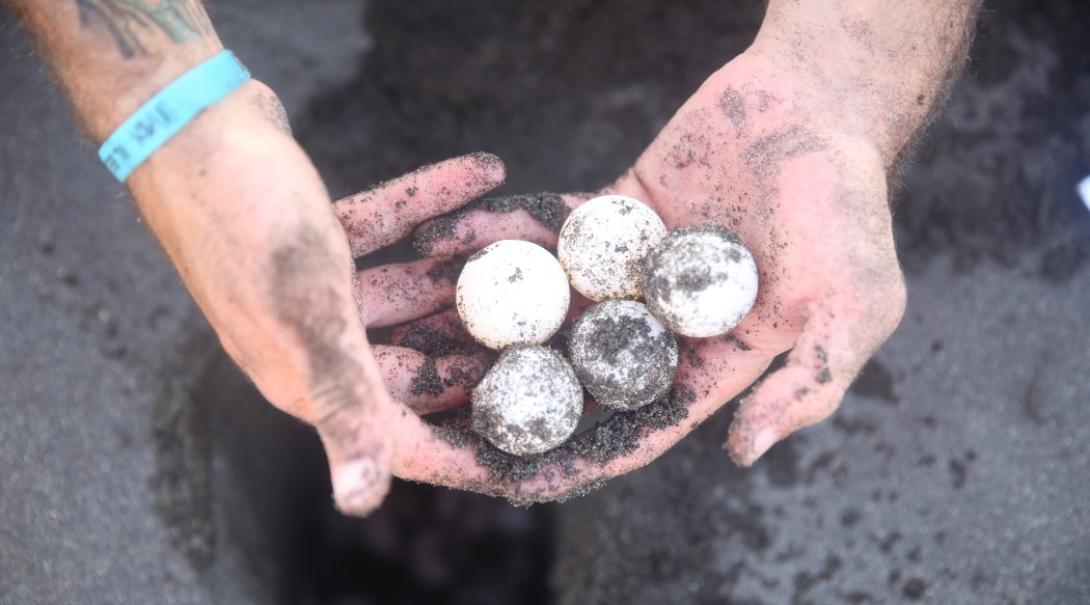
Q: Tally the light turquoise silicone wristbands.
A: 1